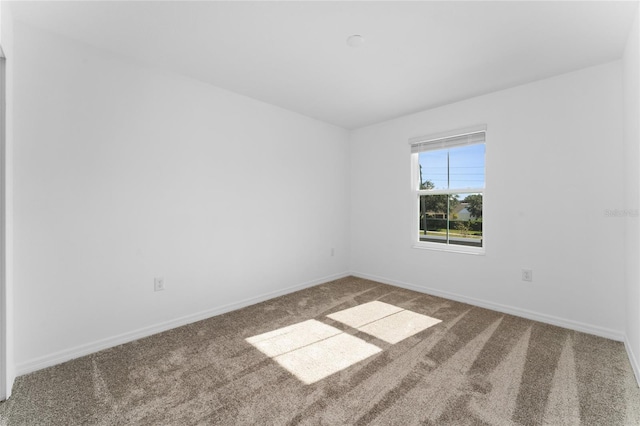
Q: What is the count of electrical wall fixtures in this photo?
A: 3